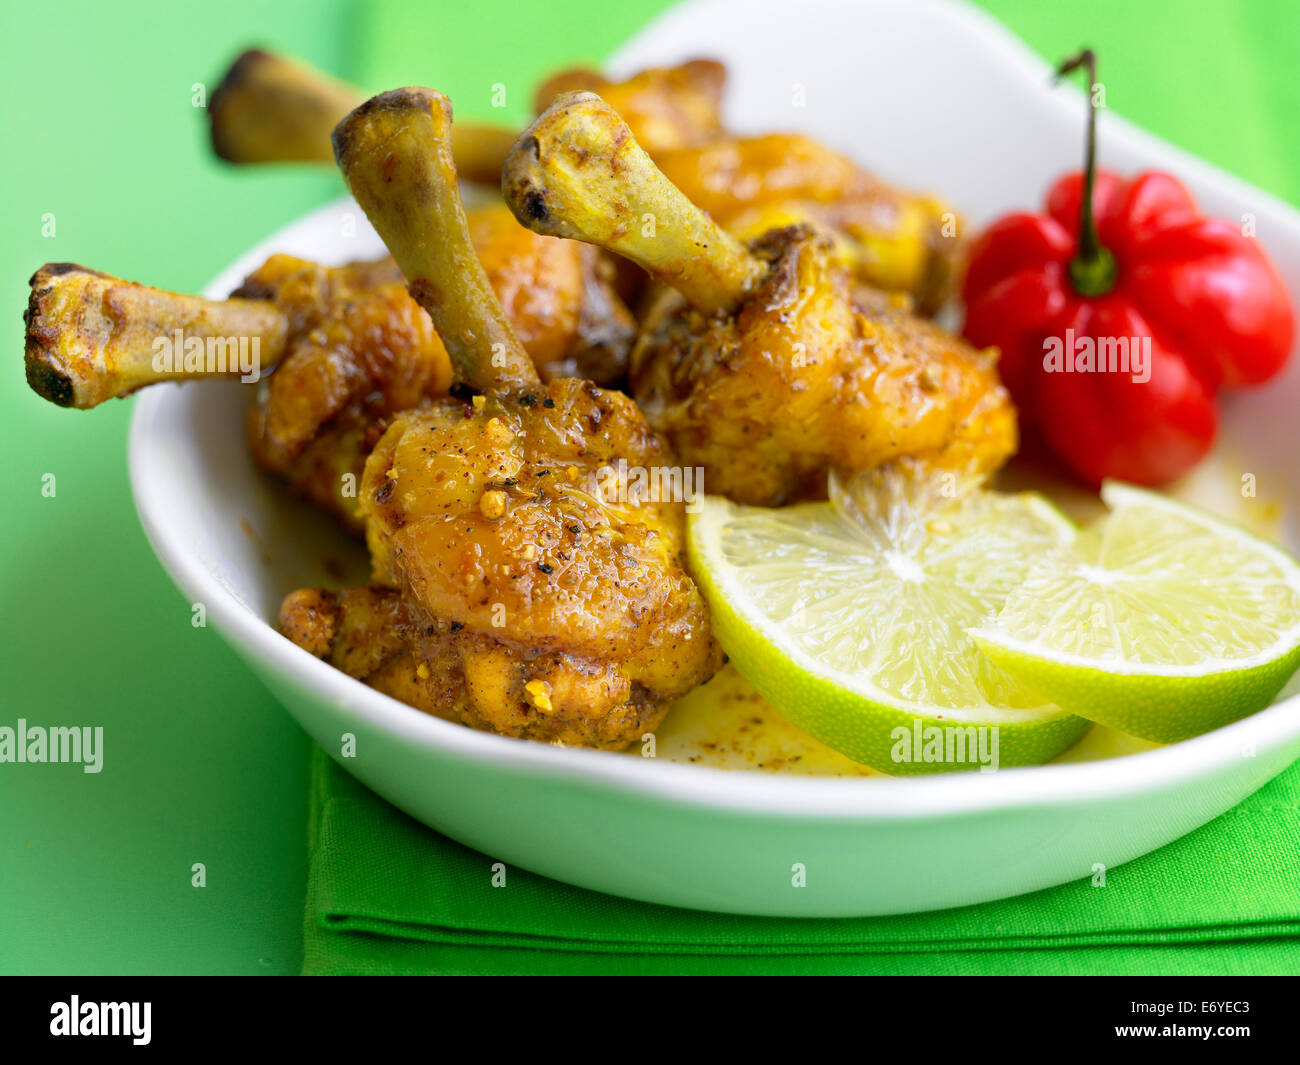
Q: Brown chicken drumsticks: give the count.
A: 4